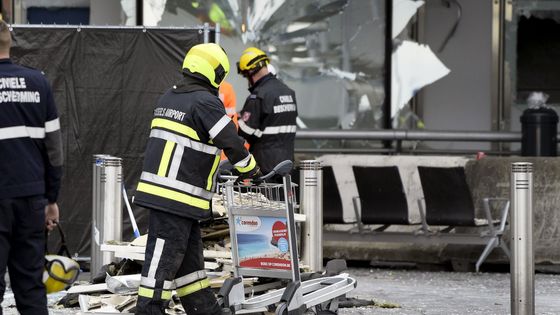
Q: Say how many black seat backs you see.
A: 3